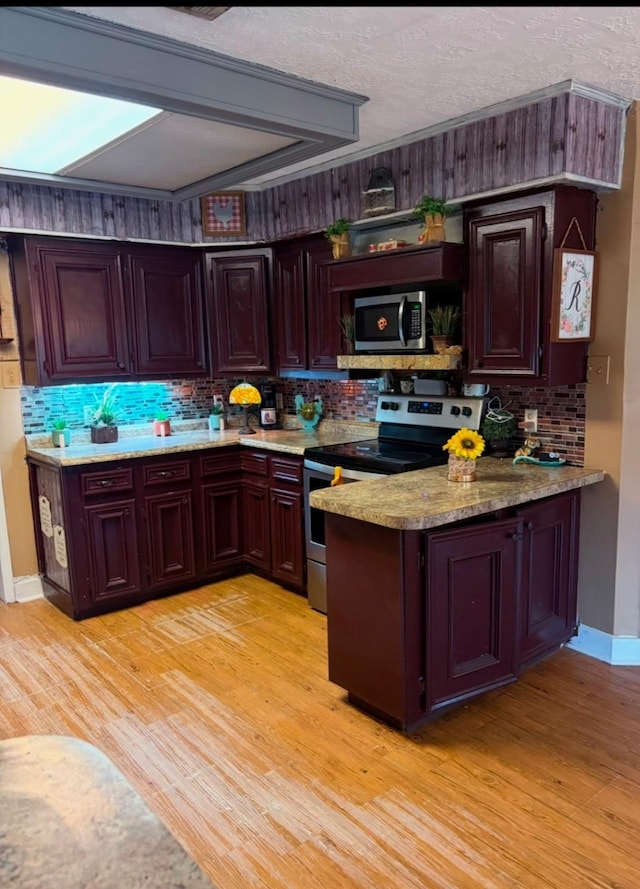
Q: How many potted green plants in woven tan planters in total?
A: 2